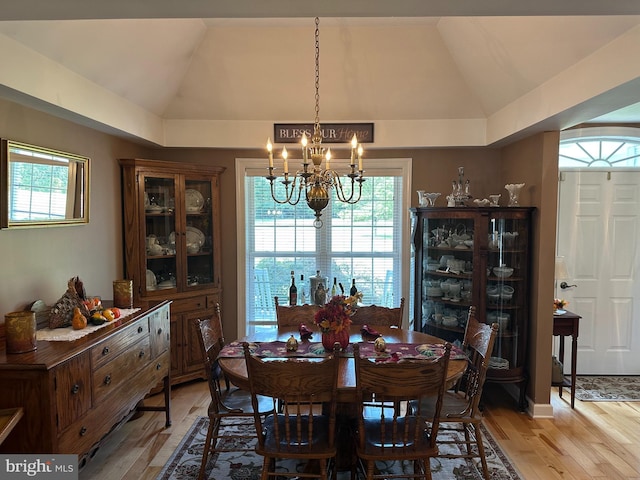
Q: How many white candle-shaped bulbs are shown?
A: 6